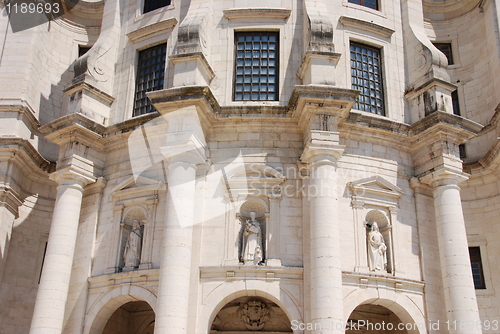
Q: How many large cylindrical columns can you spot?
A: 4